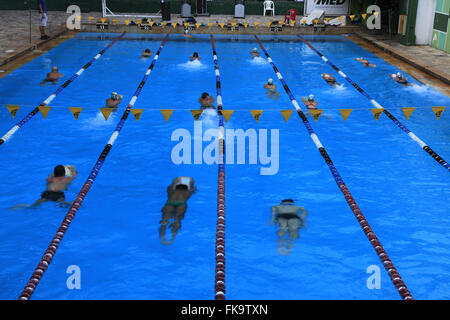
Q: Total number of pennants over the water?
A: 15